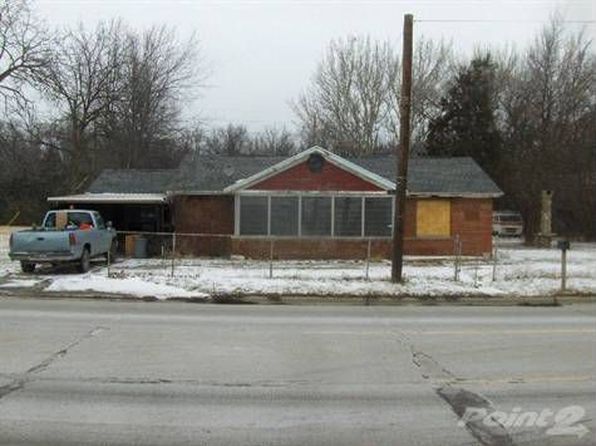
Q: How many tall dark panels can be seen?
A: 5